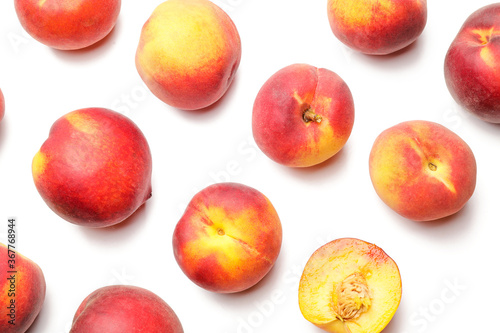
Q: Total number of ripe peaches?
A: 12